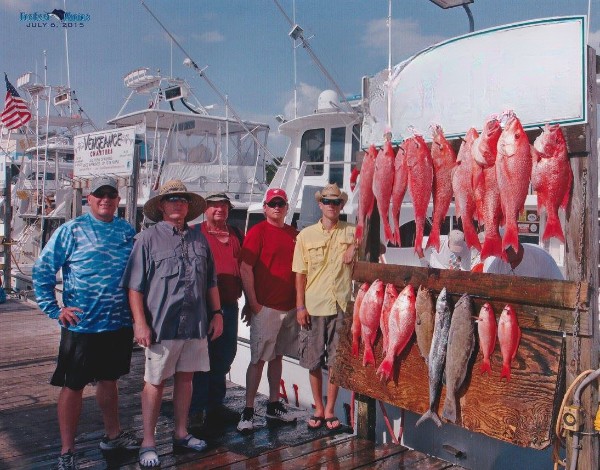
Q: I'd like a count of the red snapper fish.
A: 15